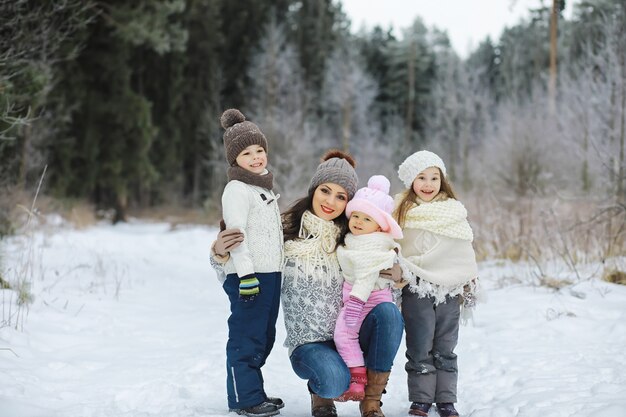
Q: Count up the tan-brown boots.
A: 2